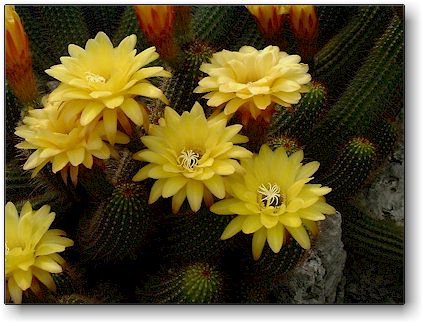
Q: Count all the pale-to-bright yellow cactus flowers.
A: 6